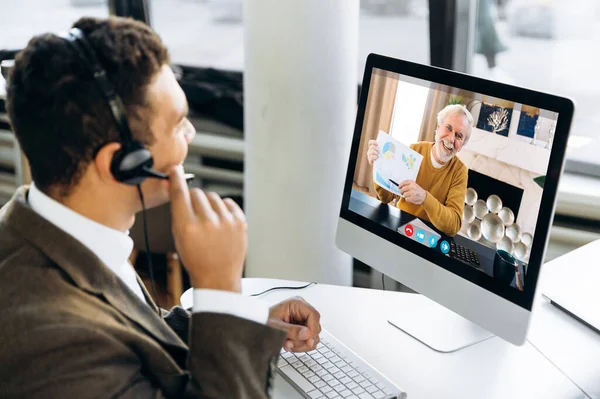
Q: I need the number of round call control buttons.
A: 4